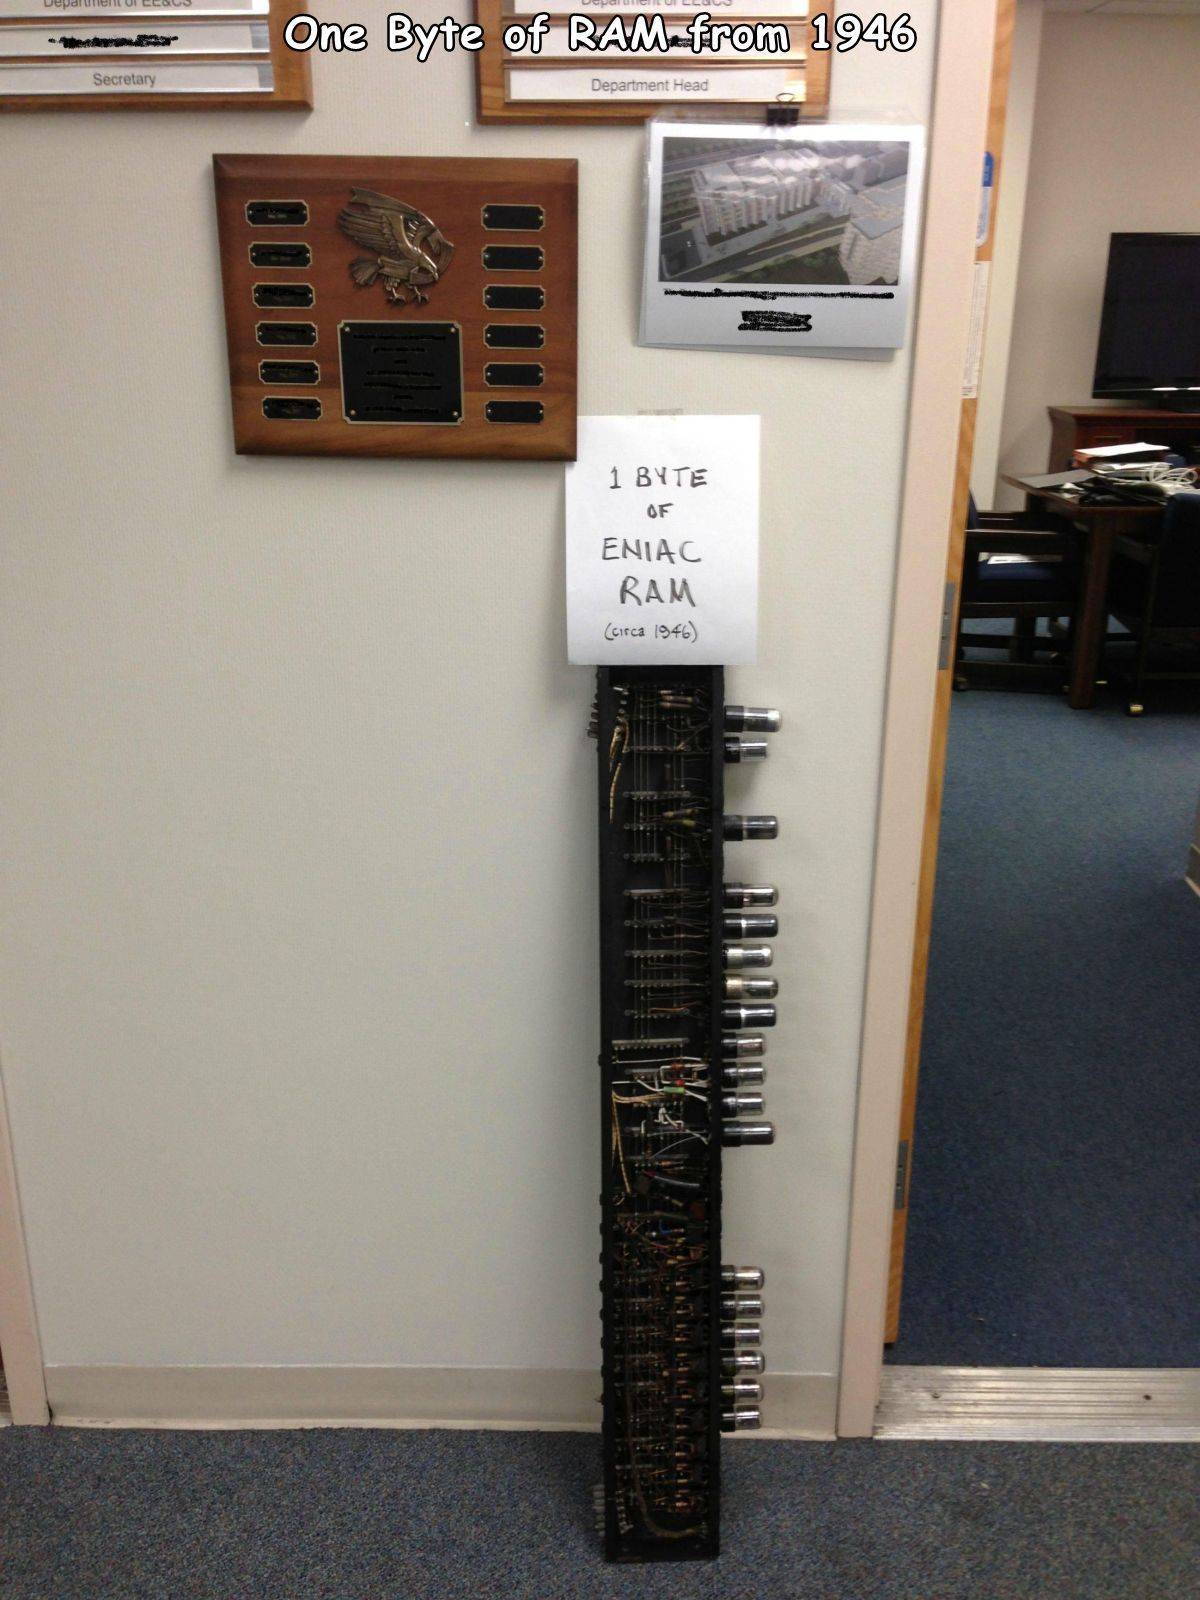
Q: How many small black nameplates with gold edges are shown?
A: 12